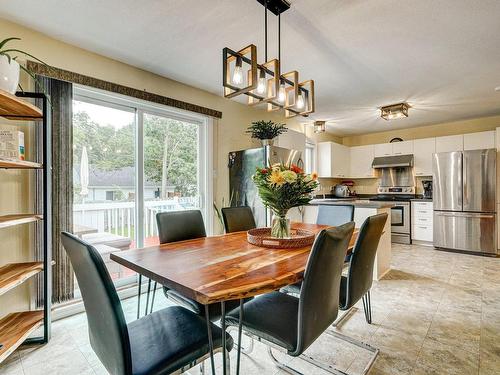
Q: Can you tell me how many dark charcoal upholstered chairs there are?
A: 6